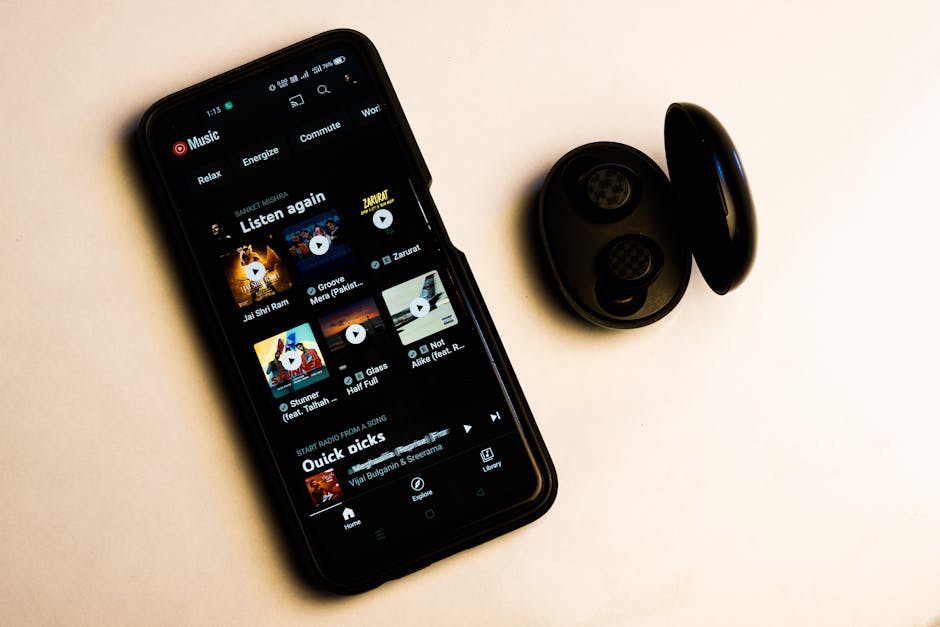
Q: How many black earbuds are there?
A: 2